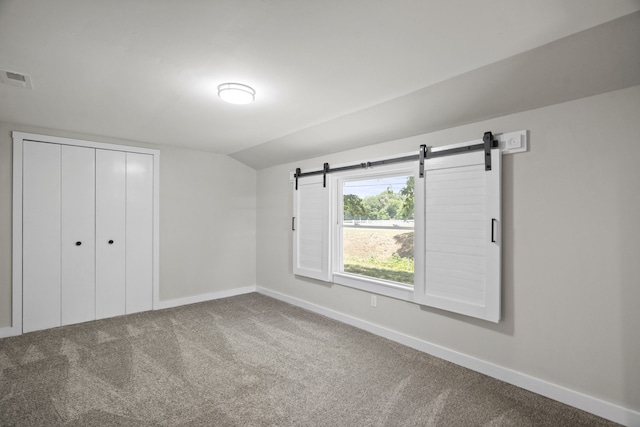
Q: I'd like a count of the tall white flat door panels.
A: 4